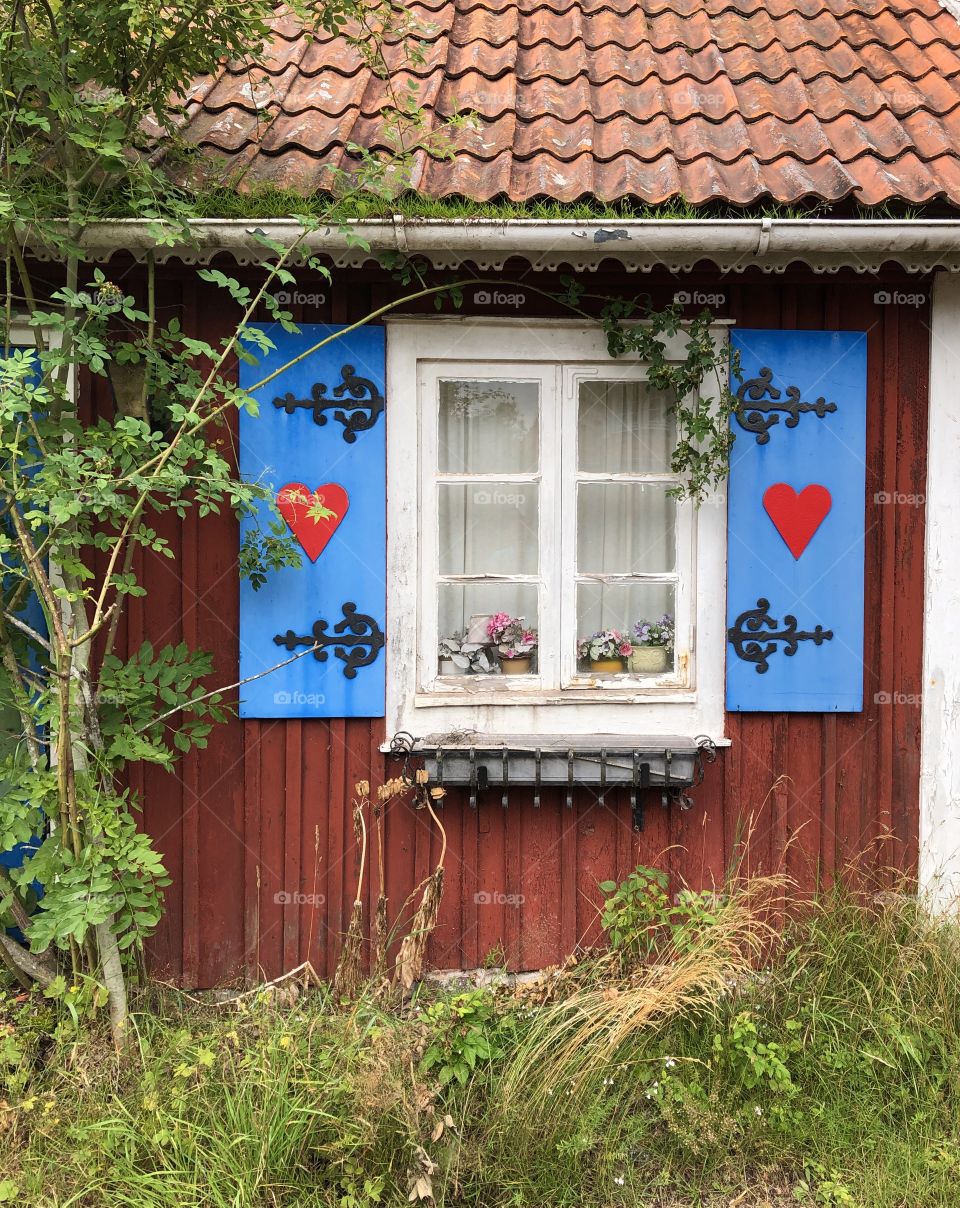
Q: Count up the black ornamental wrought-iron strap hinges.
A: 4